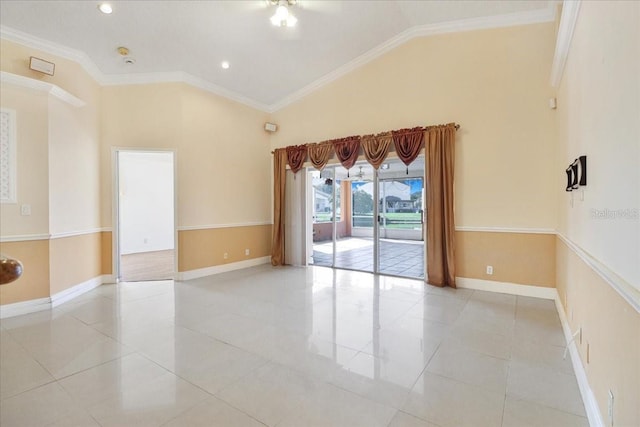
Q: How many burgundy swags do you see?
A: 3